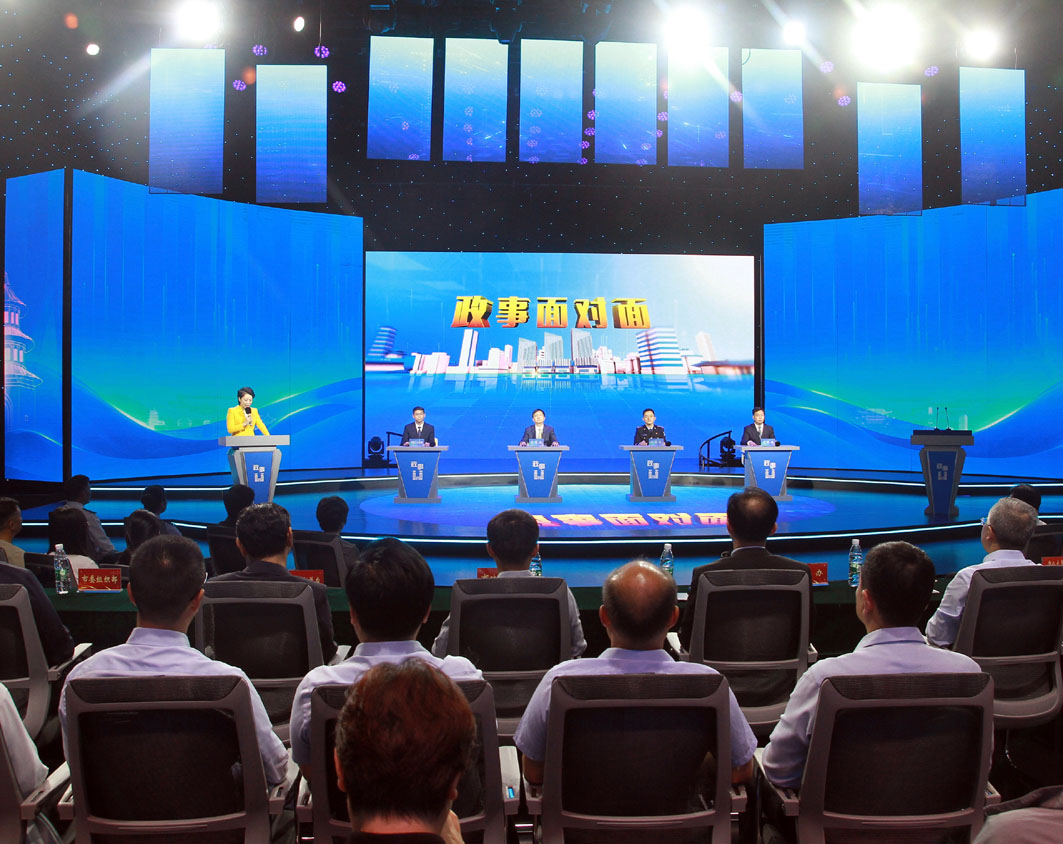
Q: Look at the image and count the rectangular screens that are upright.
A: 10